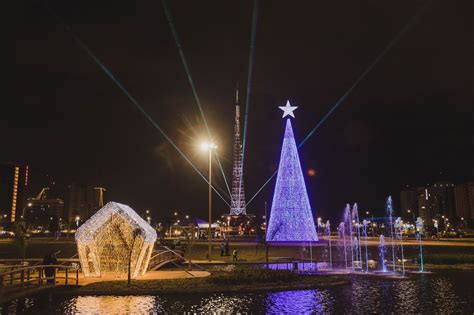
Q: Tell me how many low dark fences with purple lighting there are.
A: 1